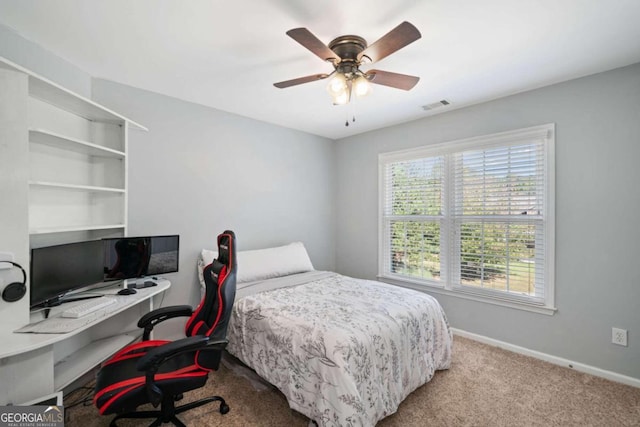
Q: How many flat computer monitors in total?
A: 2